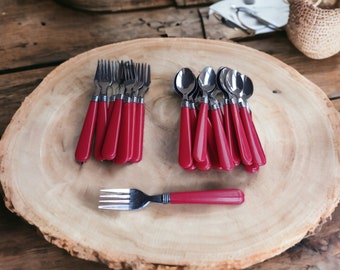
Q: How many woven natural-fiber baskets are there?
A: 1